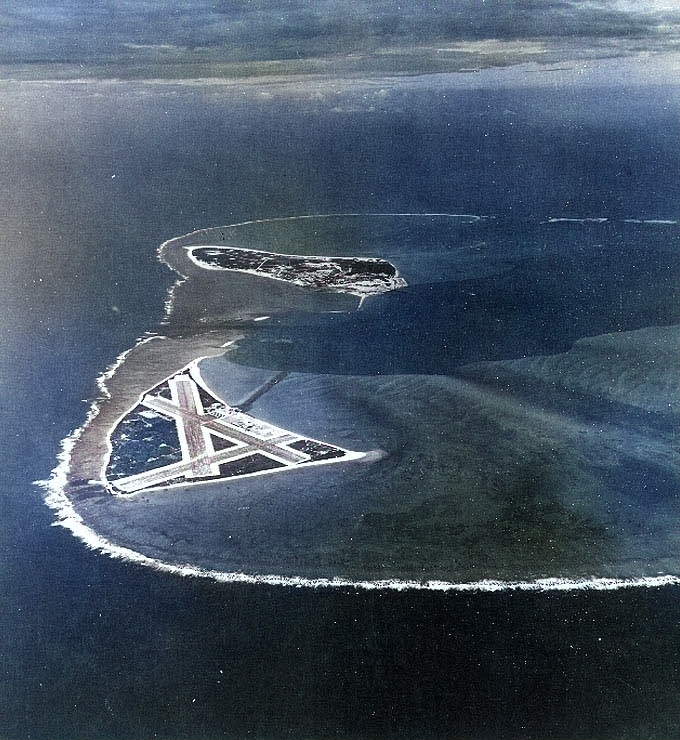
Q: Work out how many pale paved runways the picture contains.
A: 3